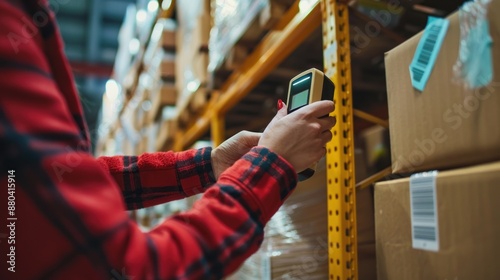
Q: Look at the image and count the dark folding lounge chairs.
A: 0